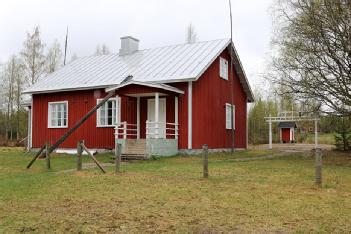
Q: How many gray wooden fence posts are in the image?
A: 5